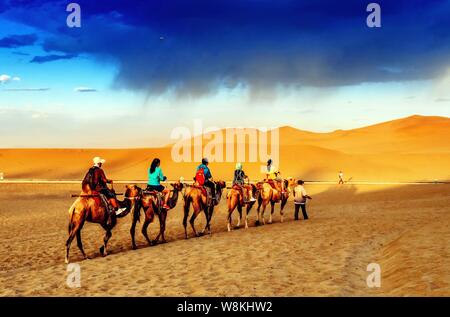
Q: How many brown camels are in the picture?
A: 5